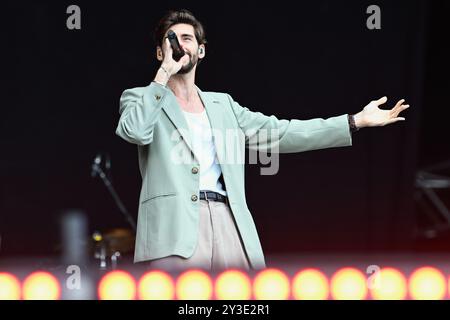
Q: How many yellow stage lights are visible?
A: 11